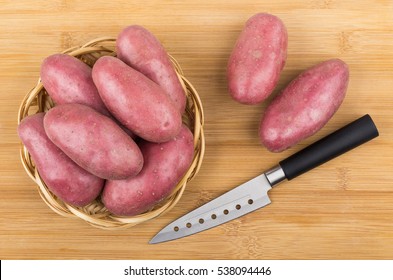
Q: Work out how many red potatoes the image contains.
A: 8